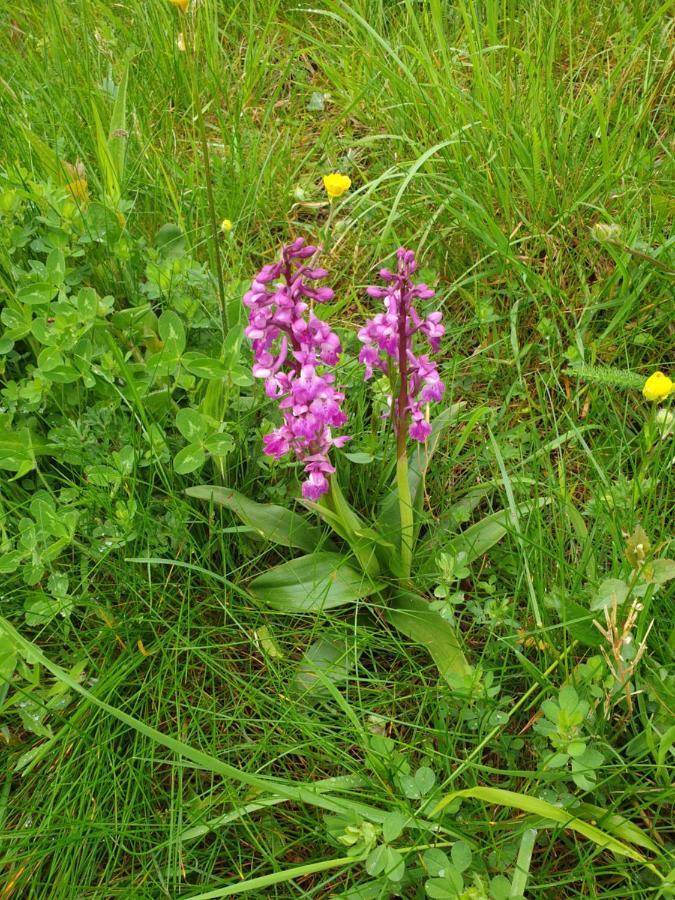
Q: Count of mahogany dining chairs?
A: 0